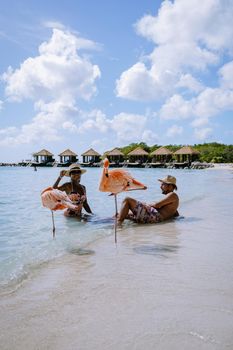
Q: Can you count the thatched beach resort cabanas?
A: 7